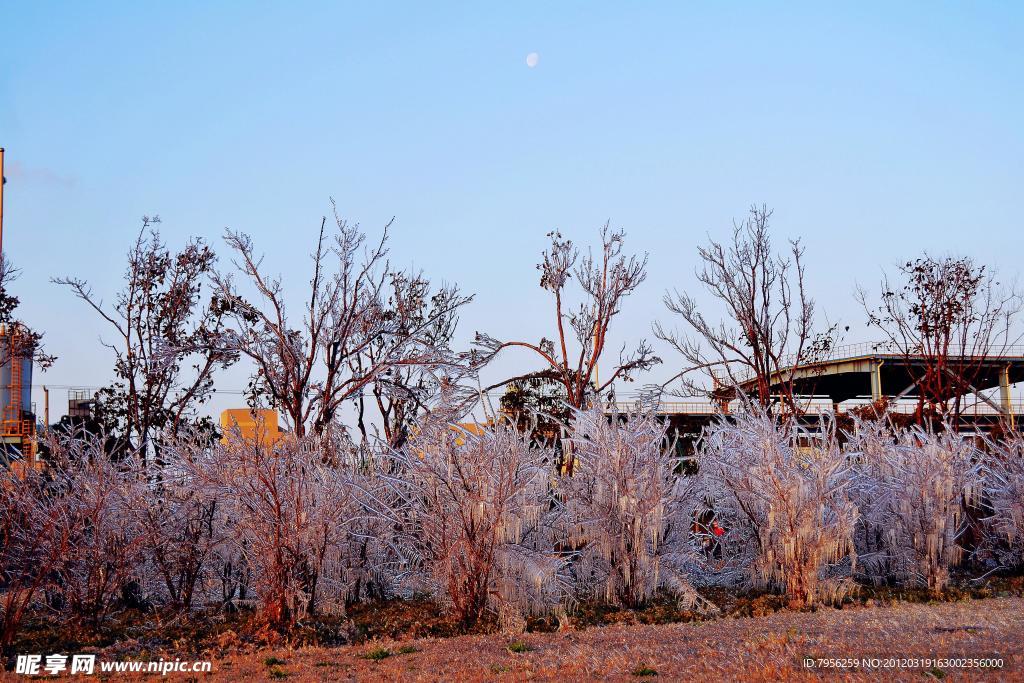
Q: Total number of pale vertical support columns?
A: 2